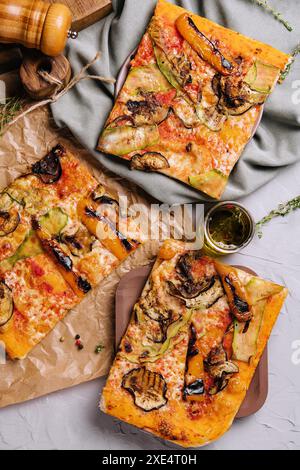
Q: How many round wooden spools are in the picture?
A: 1